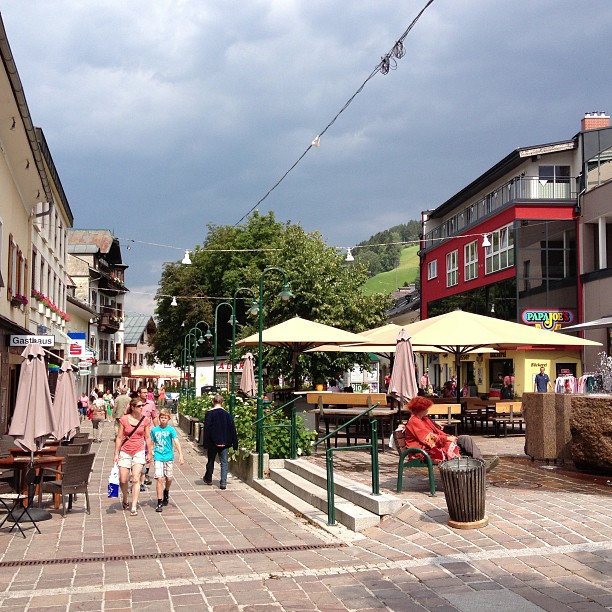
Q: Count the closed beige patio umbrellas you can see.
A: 4